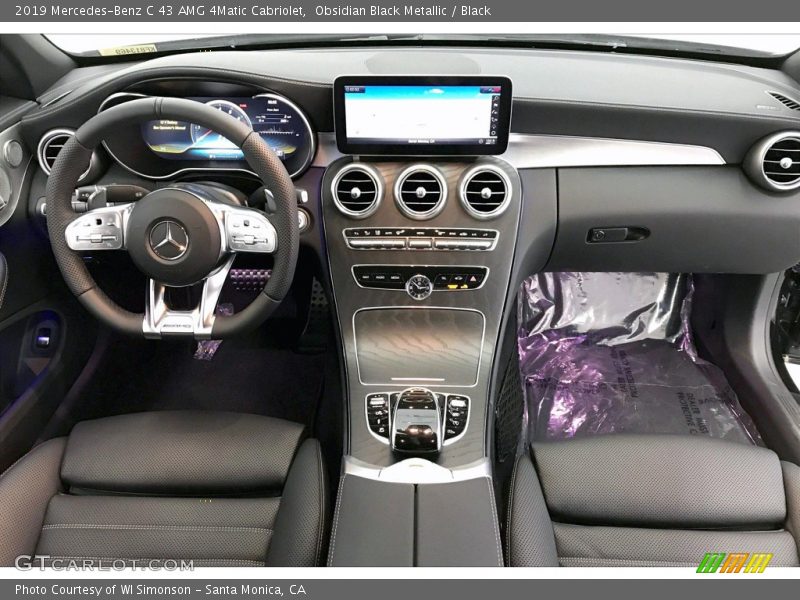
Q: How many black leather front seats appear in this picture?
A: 2